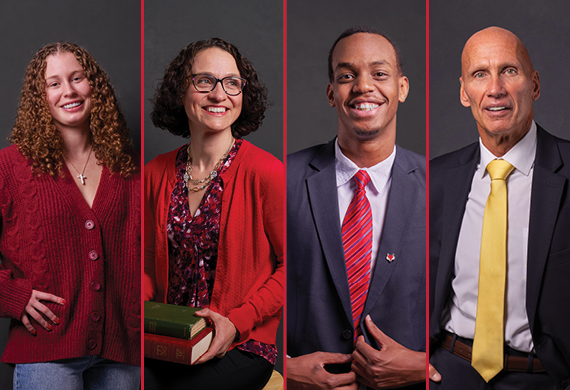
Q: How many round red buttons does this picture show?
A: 5